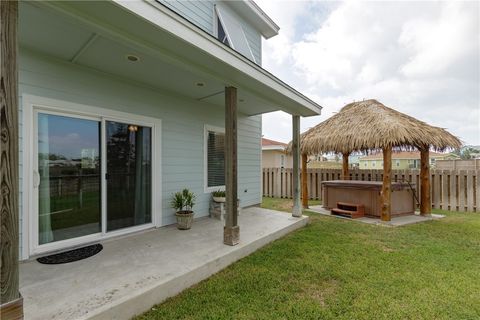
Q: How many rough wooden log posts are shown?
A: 4